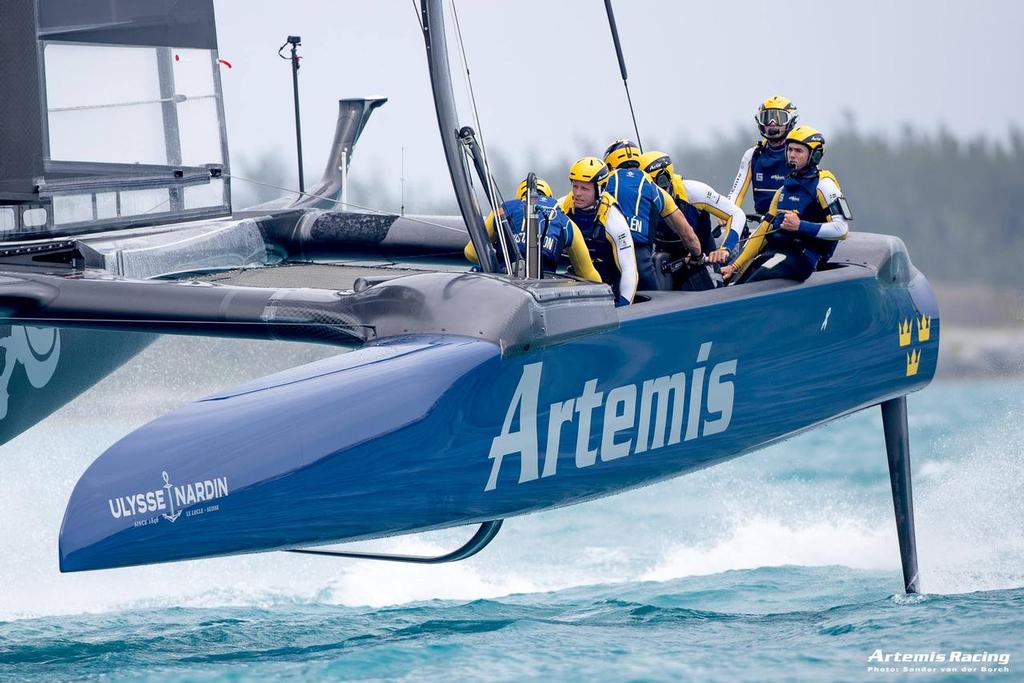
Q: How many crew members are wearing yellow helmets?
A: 6